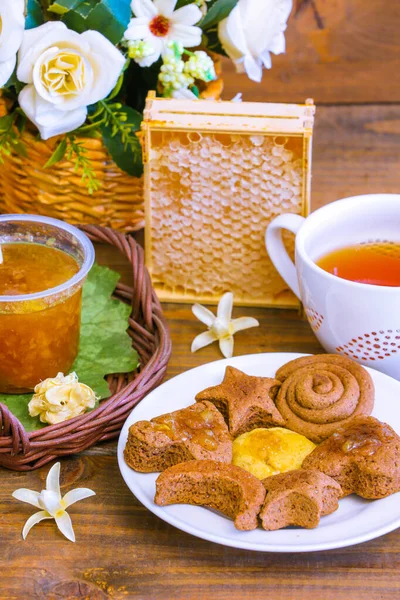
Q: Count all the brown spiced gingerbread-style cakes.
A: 6